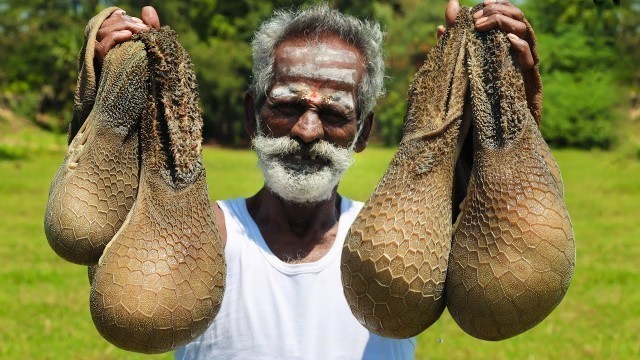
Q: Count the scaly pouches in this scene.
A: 4